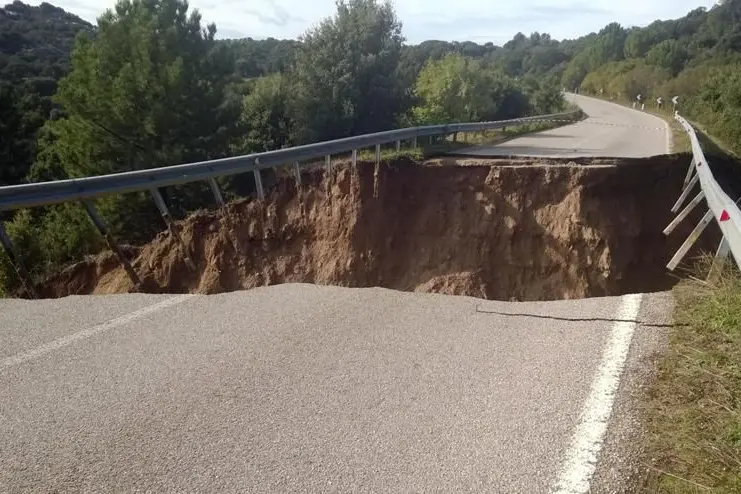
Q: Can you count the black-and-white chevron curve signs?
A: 3